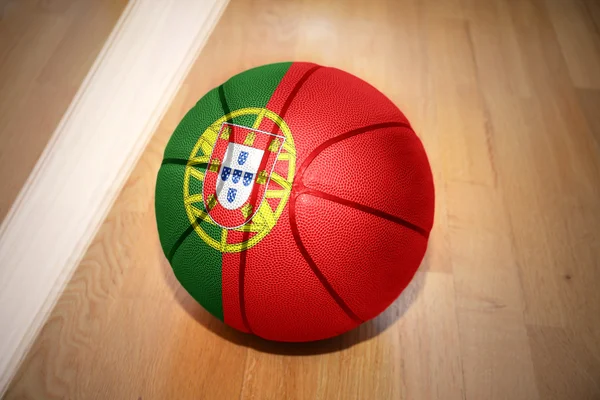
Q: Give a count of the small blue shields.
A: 5